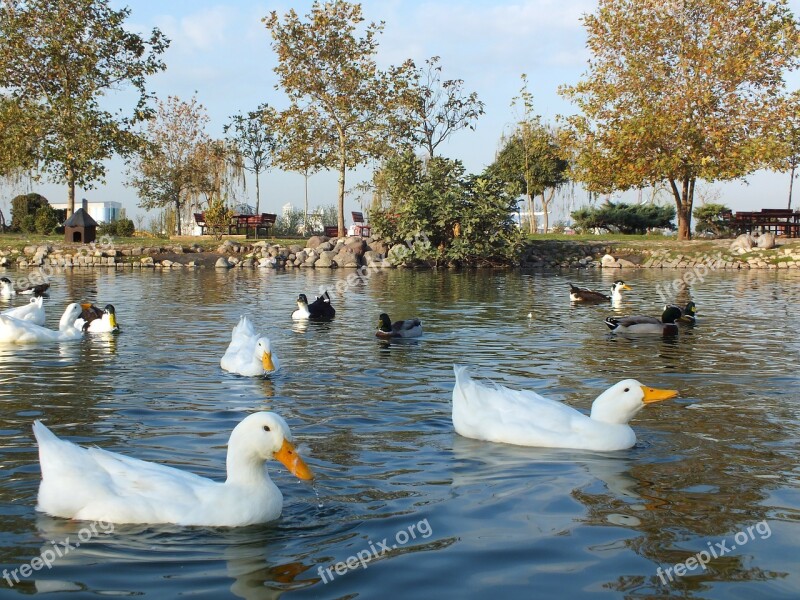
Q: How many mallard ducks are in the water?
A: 3